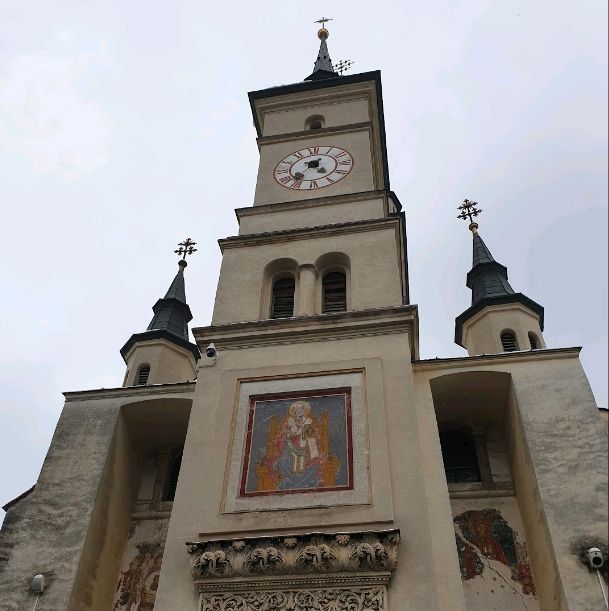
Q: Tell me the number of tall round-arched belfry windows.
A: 2